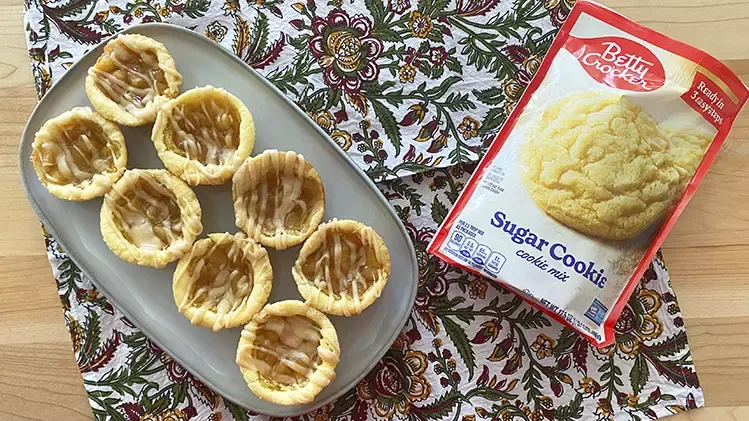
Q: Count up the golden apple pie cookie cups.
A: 8